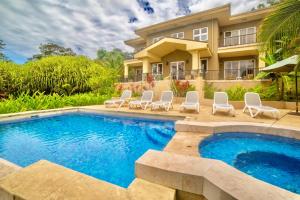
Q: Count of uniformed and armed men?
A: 0